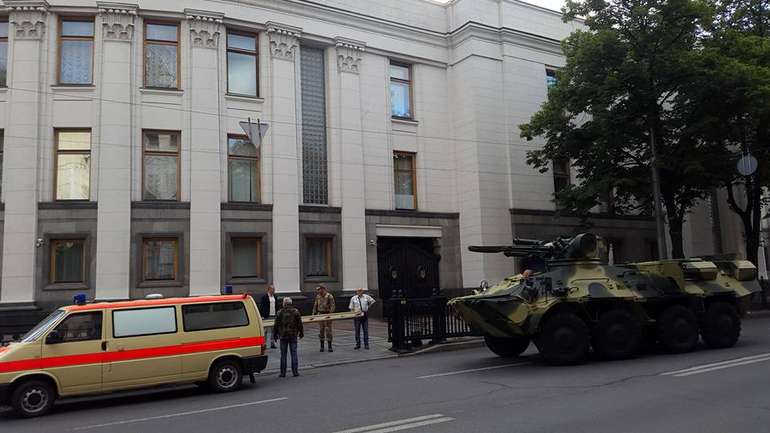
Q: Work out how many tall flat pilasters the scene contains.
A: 5